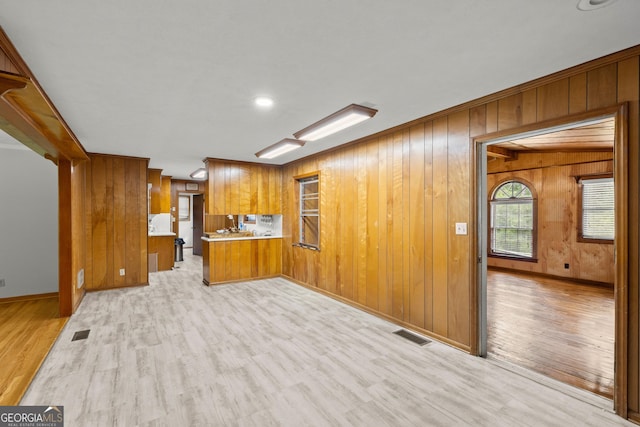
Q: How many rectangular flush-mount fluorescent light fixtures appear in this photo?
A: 3